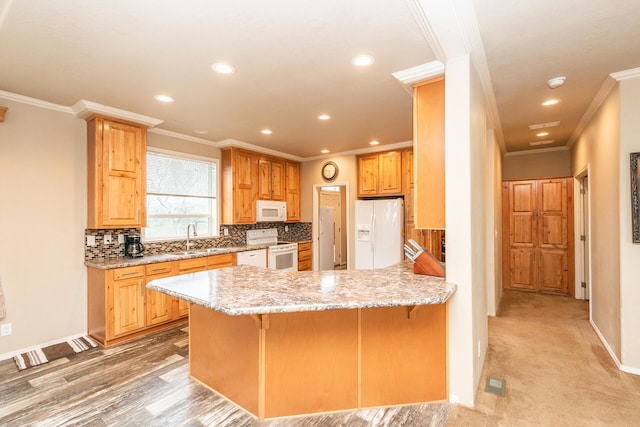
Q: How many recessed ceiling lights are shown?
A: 9